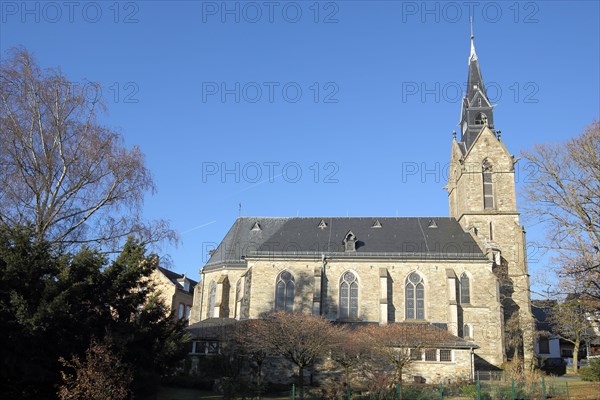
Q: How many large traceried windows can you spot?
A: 3